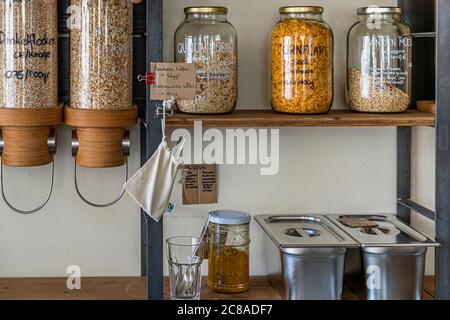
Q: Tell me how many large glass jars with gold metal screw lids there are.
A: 2